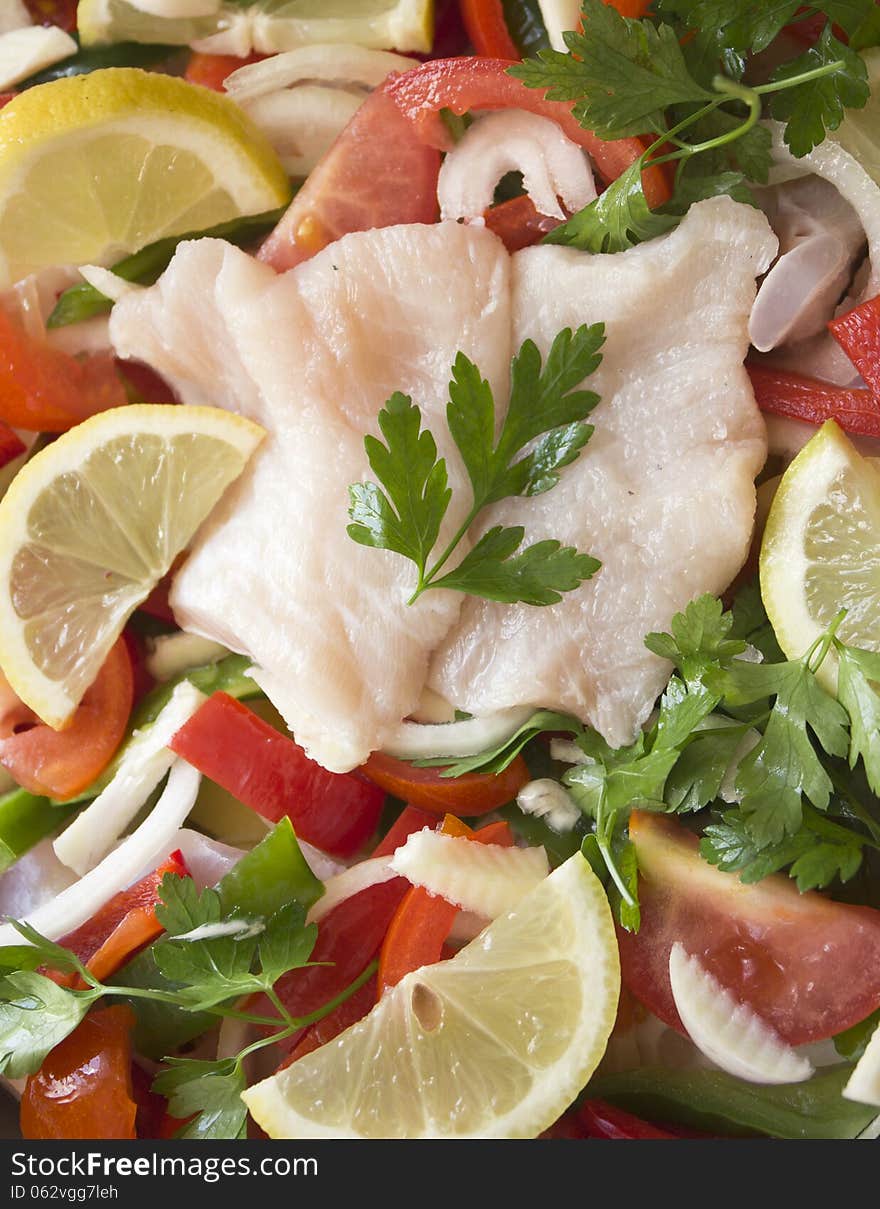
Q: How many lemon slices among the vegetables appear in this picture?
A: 5